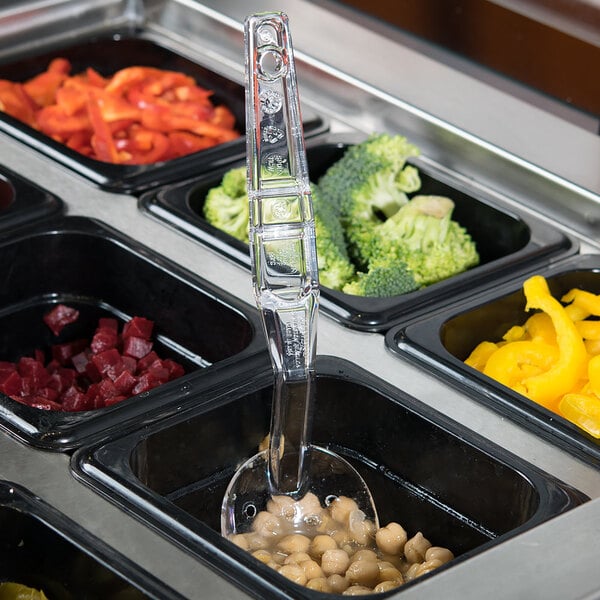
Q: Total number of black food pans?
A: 7